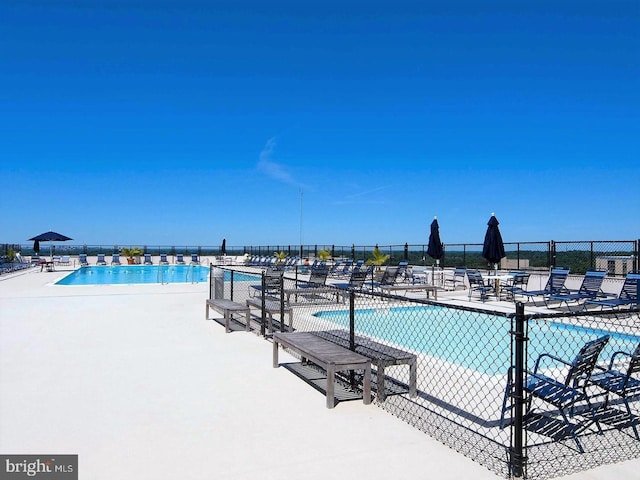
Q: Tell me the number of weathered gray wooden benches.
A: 6